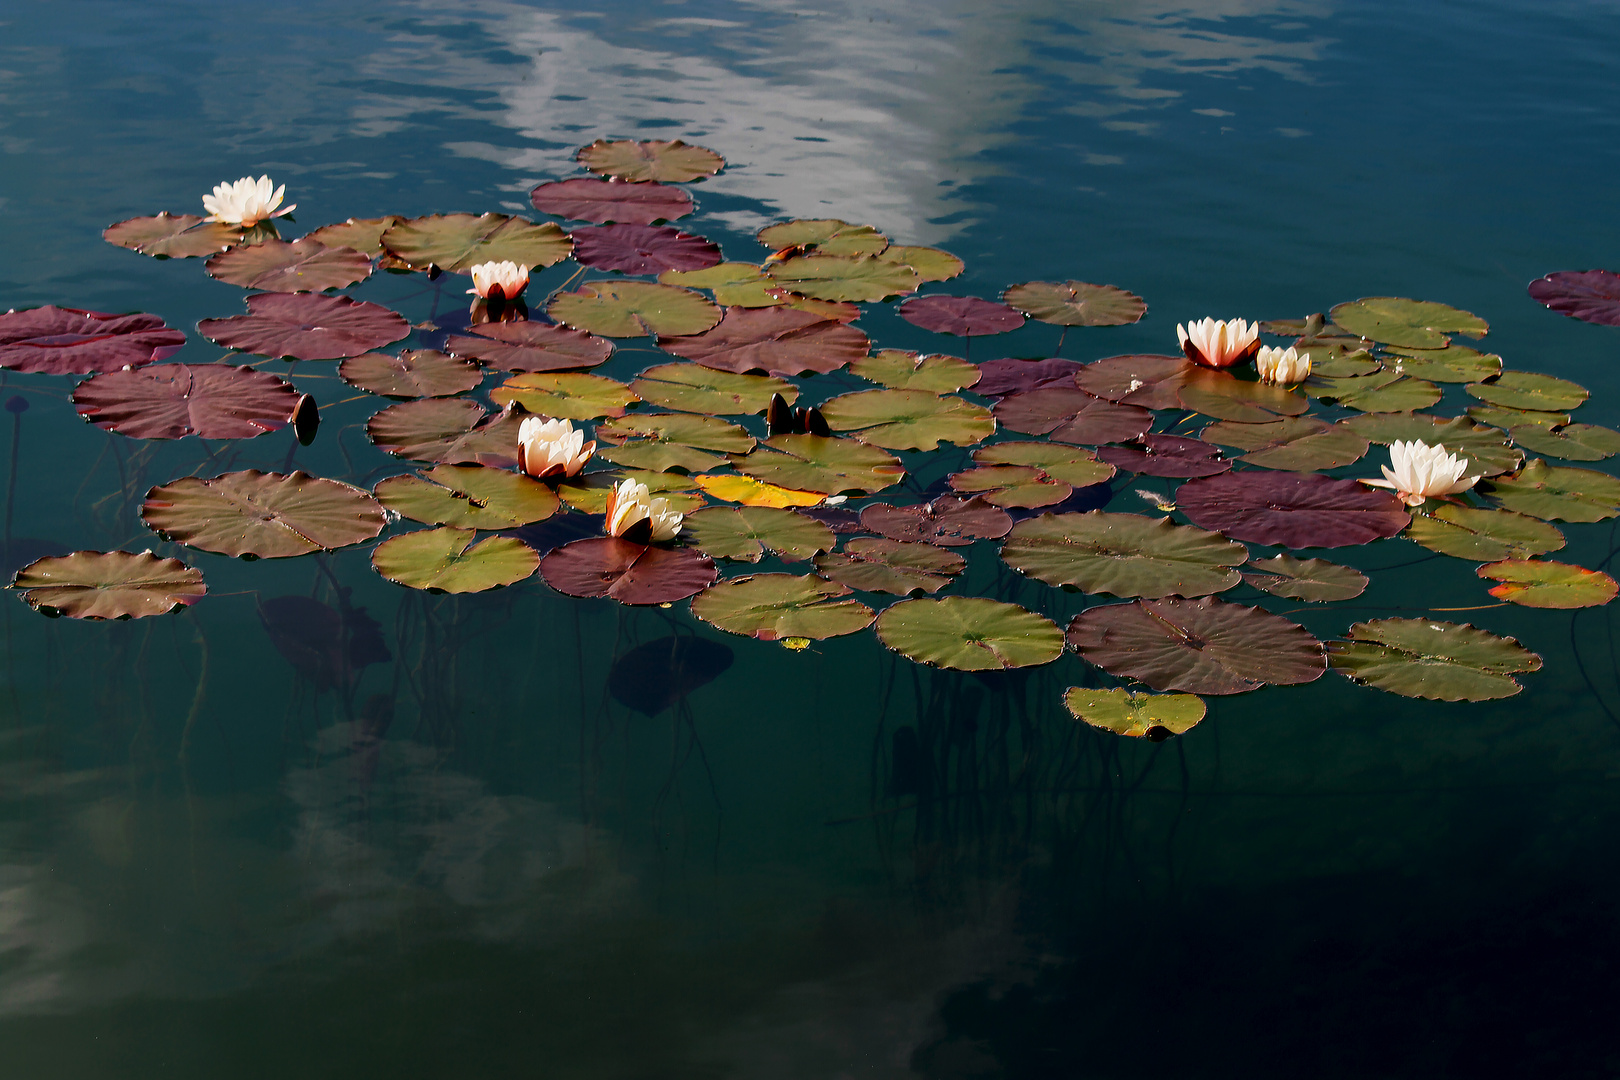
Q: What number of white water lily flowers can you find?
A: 7